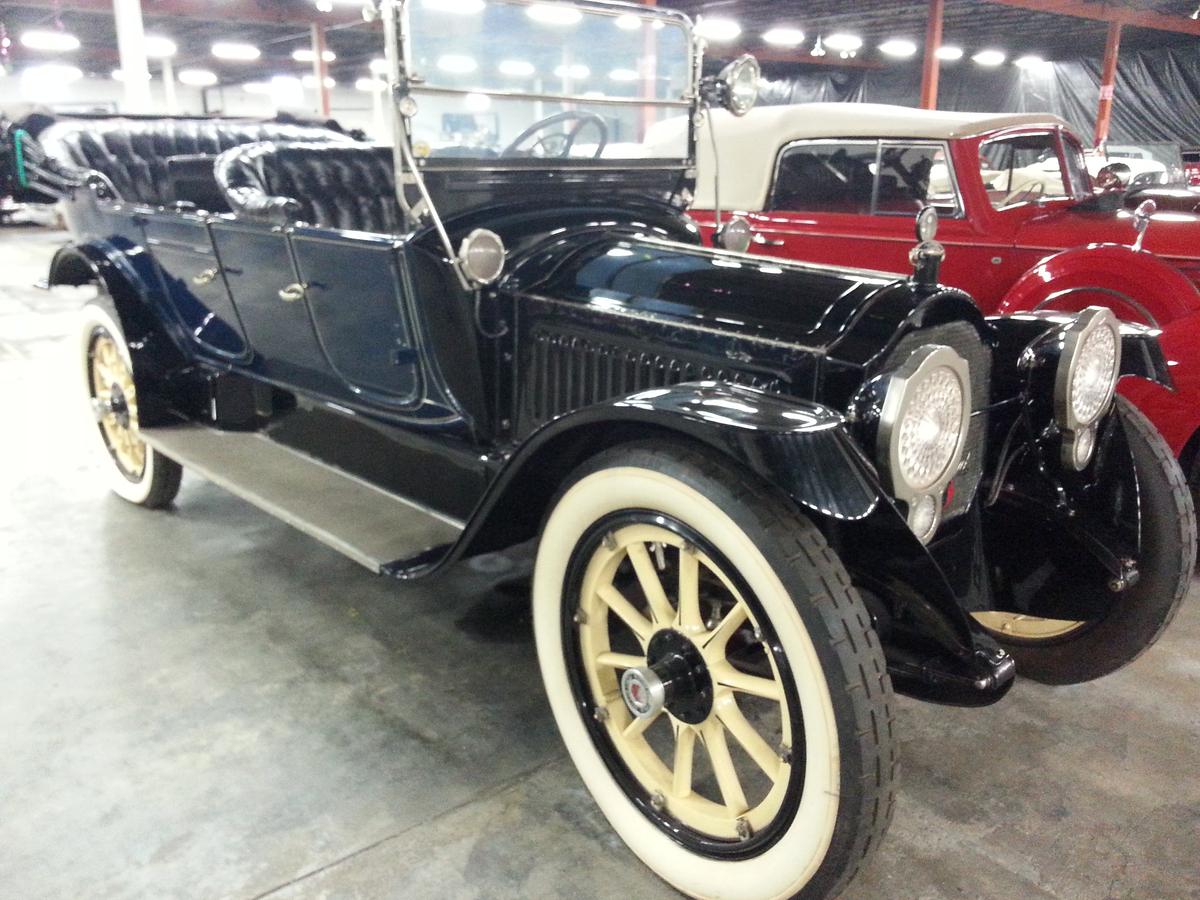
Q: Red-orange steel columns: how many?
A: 4